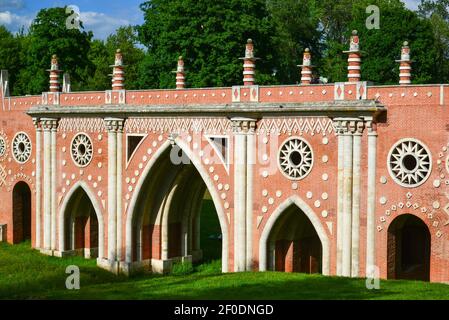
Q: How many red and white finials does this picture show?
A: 7